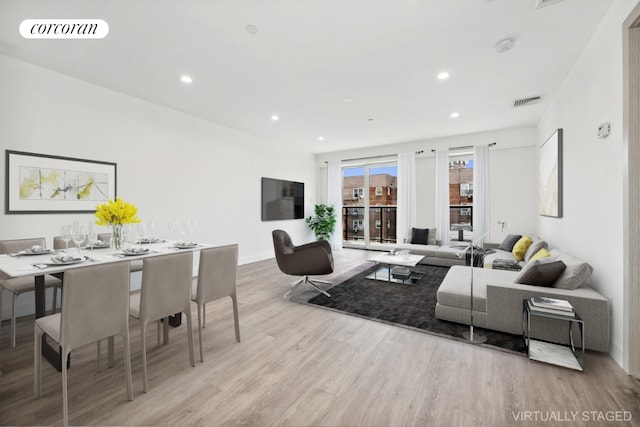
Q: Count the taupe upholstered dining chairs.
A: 6